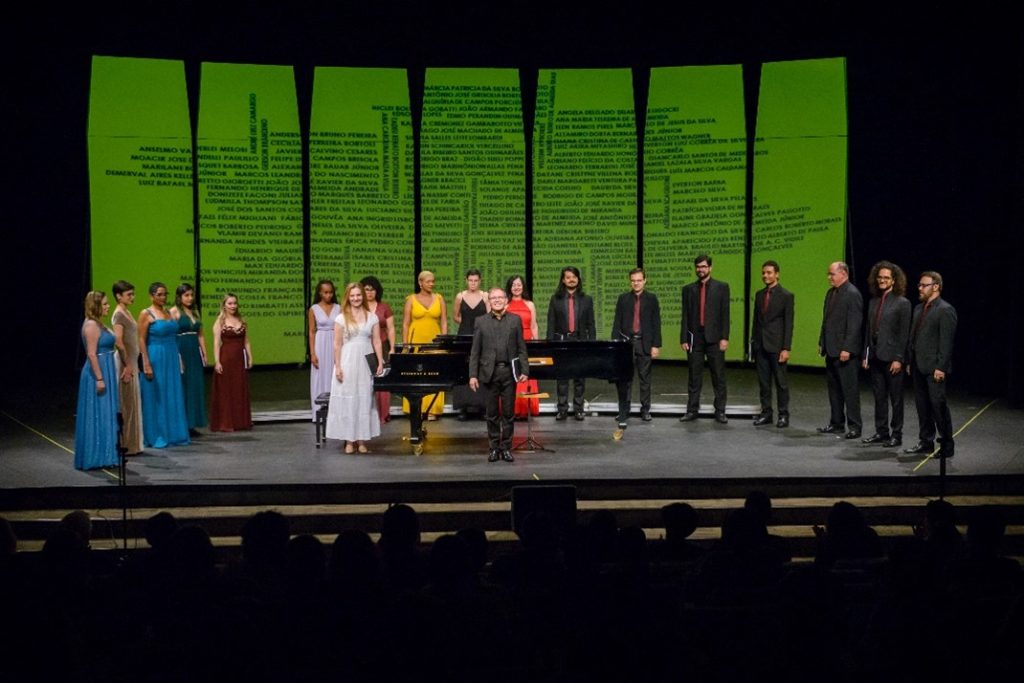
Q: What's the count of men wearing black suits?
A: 8